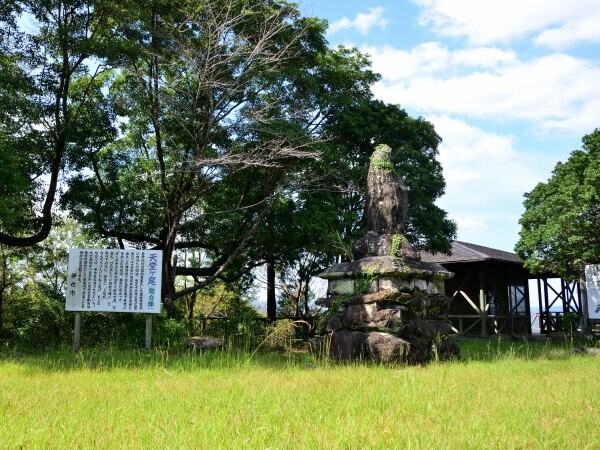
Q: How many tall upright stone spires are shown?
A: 1